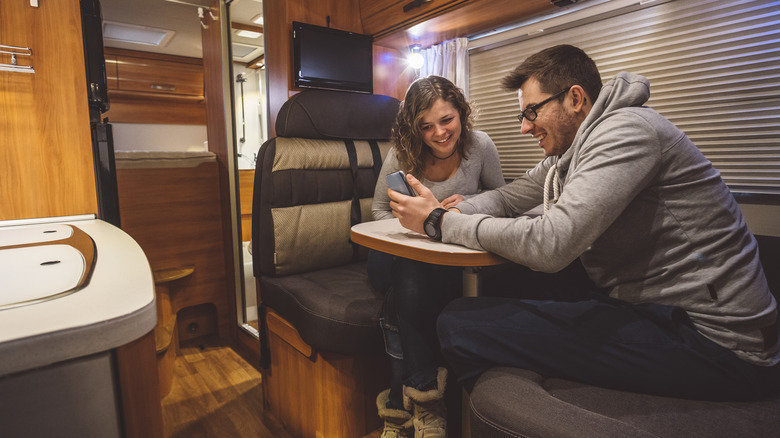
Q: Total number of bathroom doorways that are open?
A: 1